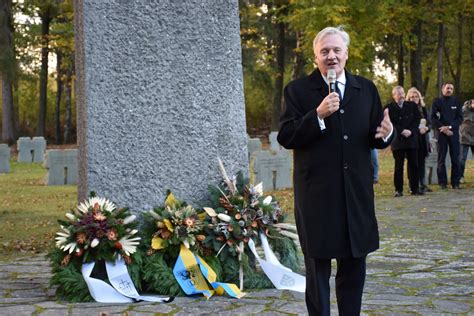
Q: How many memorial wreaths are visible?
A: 3